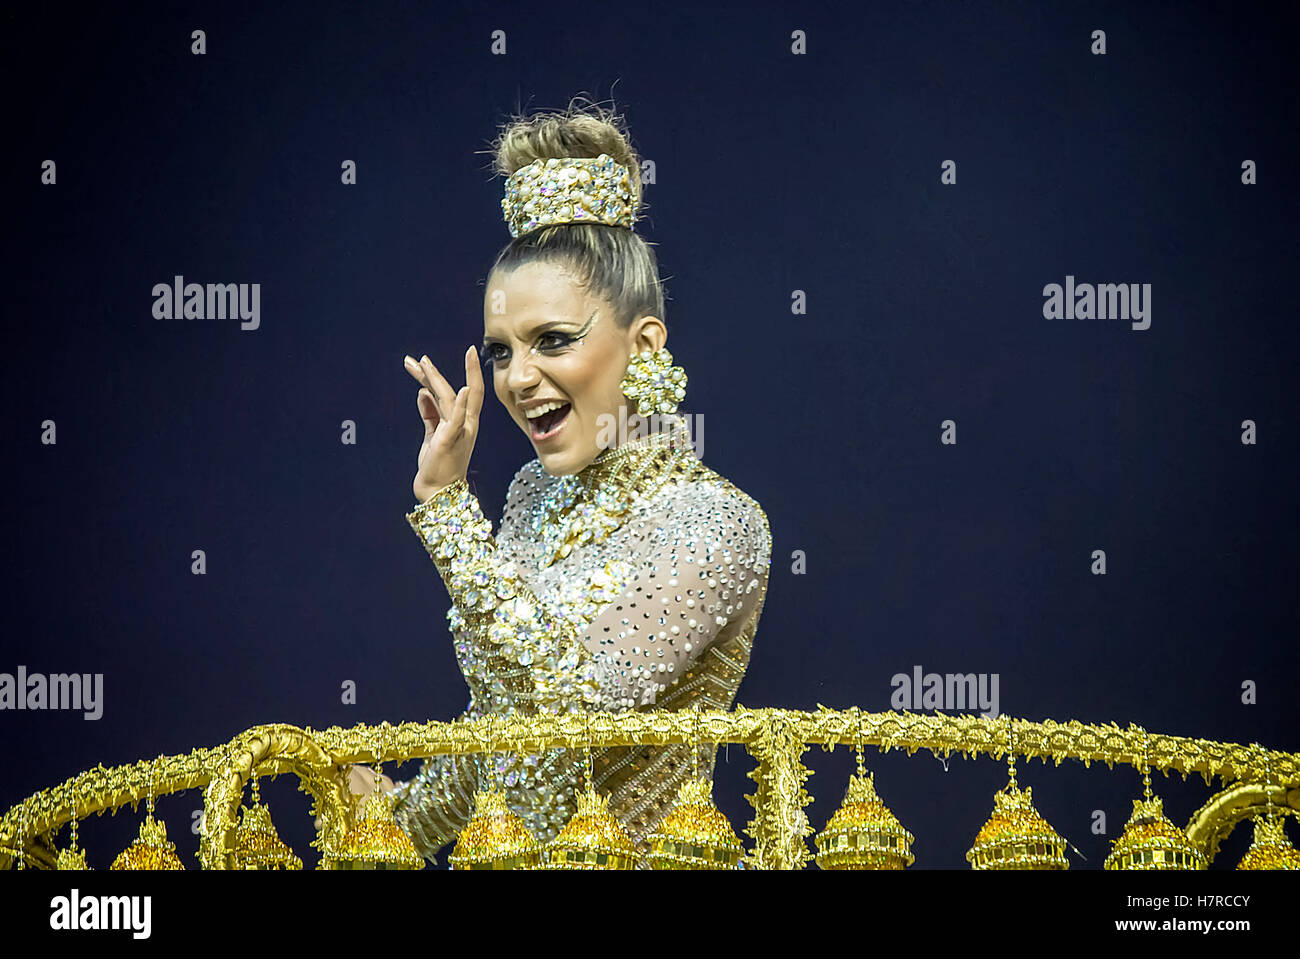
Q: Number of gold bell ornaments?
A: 11